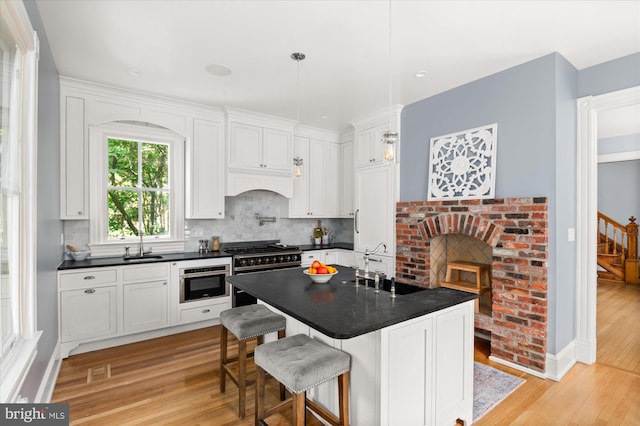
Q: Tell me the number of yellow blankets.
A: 0